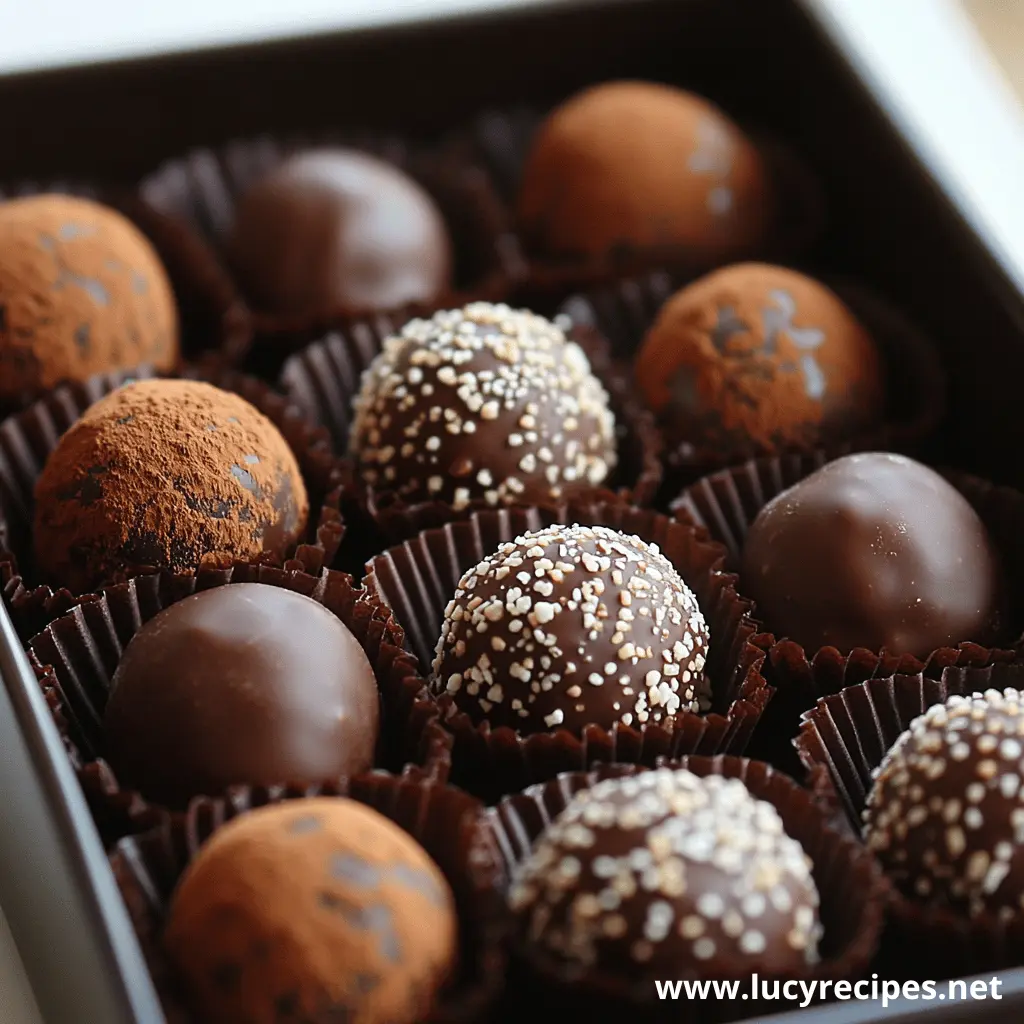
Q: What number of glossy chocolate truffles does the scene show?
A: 3